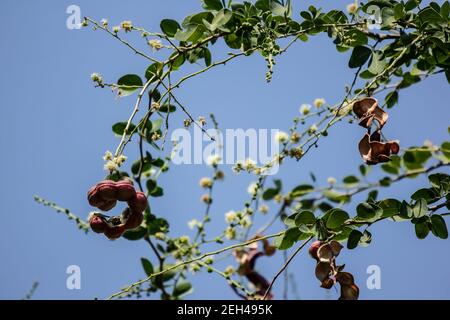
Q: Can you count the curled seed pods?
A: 4